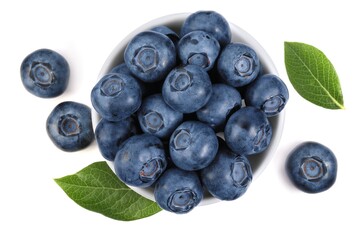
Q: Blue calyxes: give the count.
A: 15